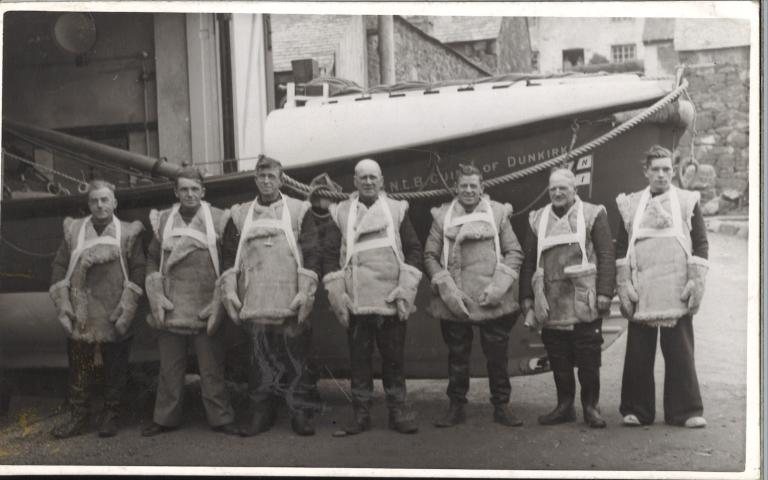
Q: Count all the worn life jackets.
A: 7